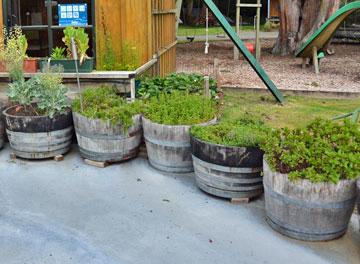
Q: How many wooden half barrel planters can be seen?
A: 5